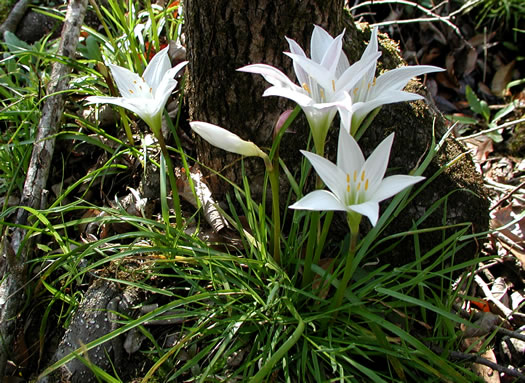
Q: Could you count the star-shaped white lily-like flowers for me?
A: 4